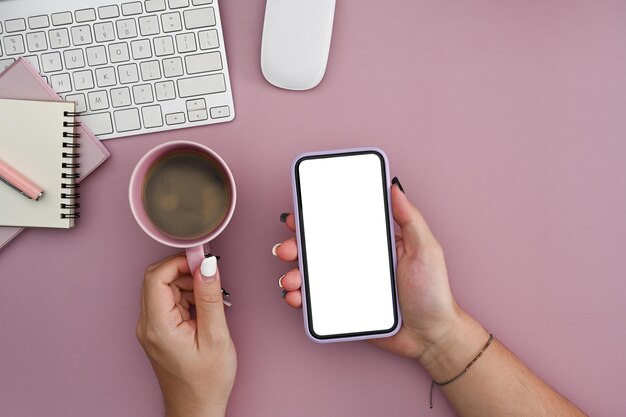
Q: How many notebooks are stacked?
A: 2